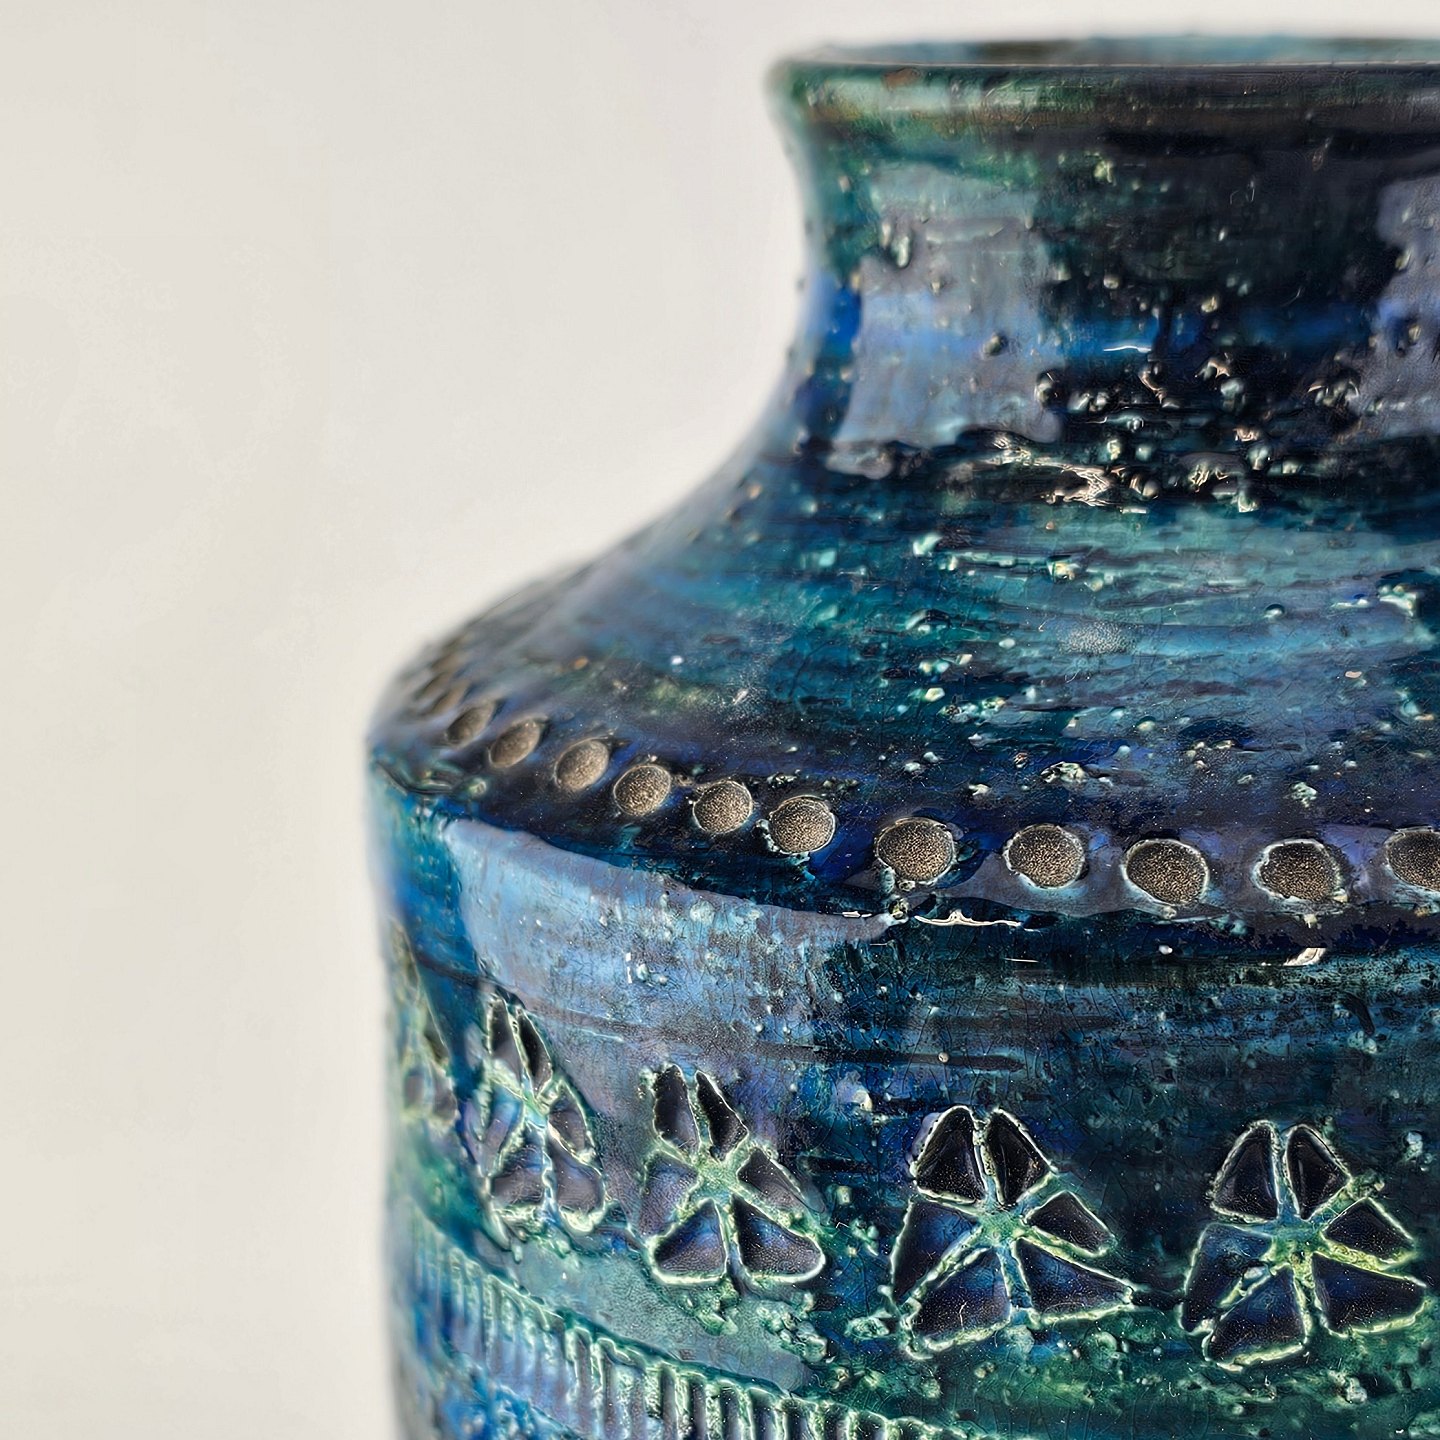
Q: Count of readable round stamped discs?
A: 11